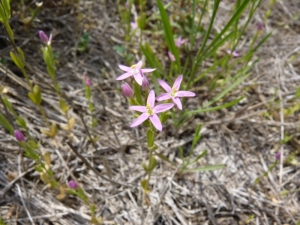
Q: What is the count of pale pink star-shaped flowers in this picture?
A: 3